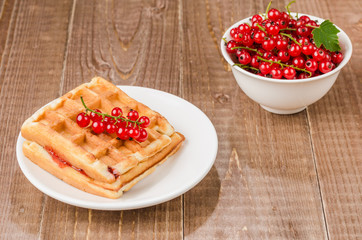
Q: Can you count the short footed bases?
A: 1